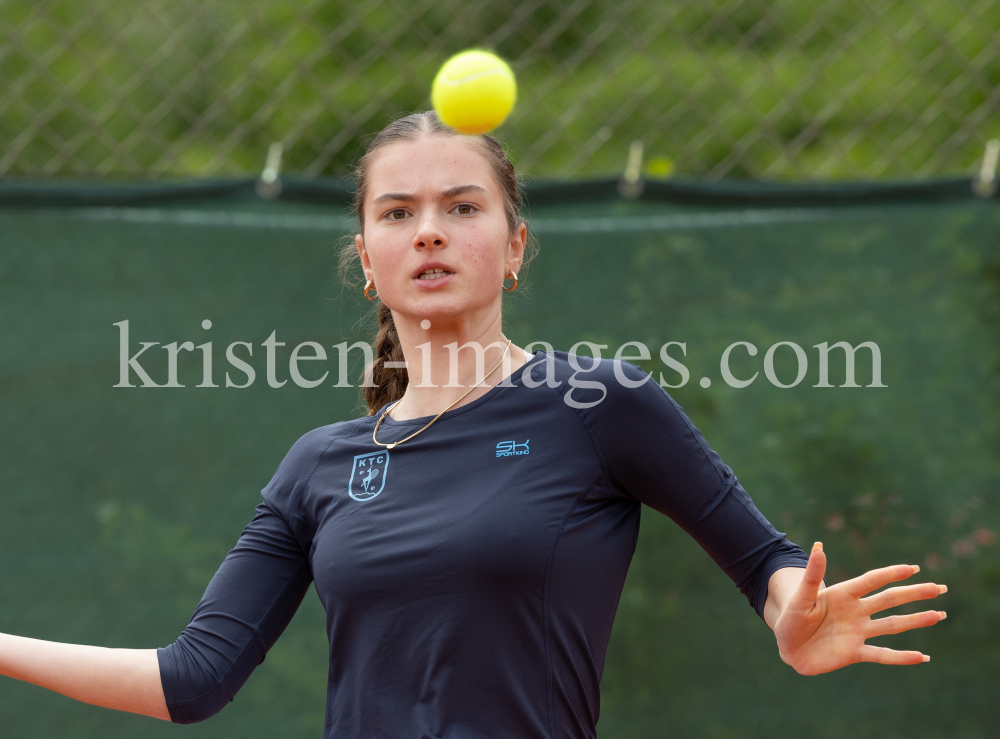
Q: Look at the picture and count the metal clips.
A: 3